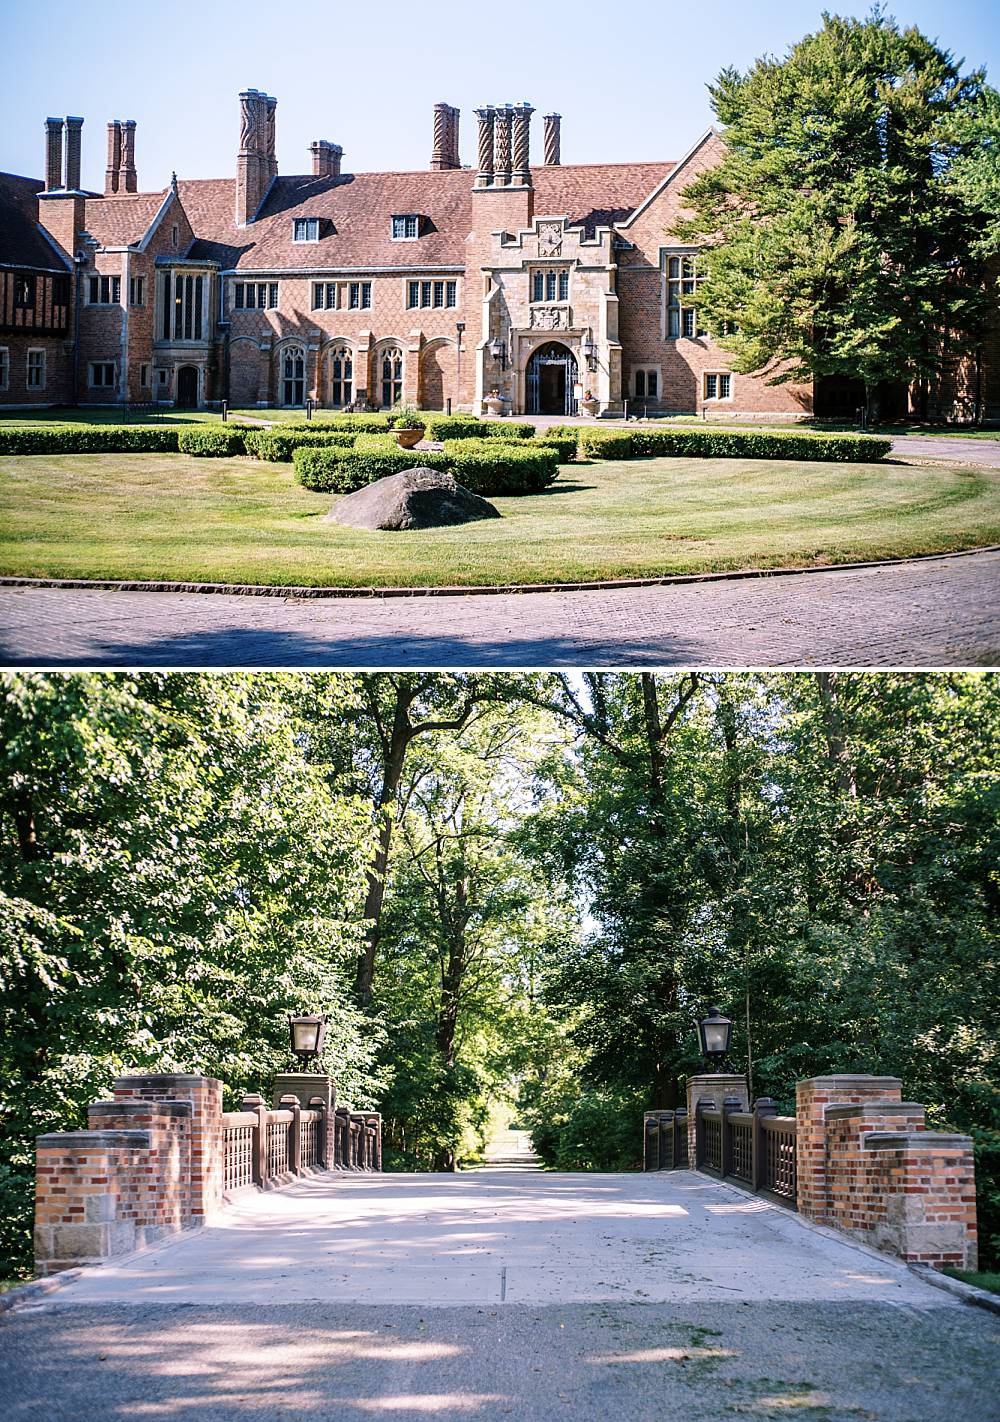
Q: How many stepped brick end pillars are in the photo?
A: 2